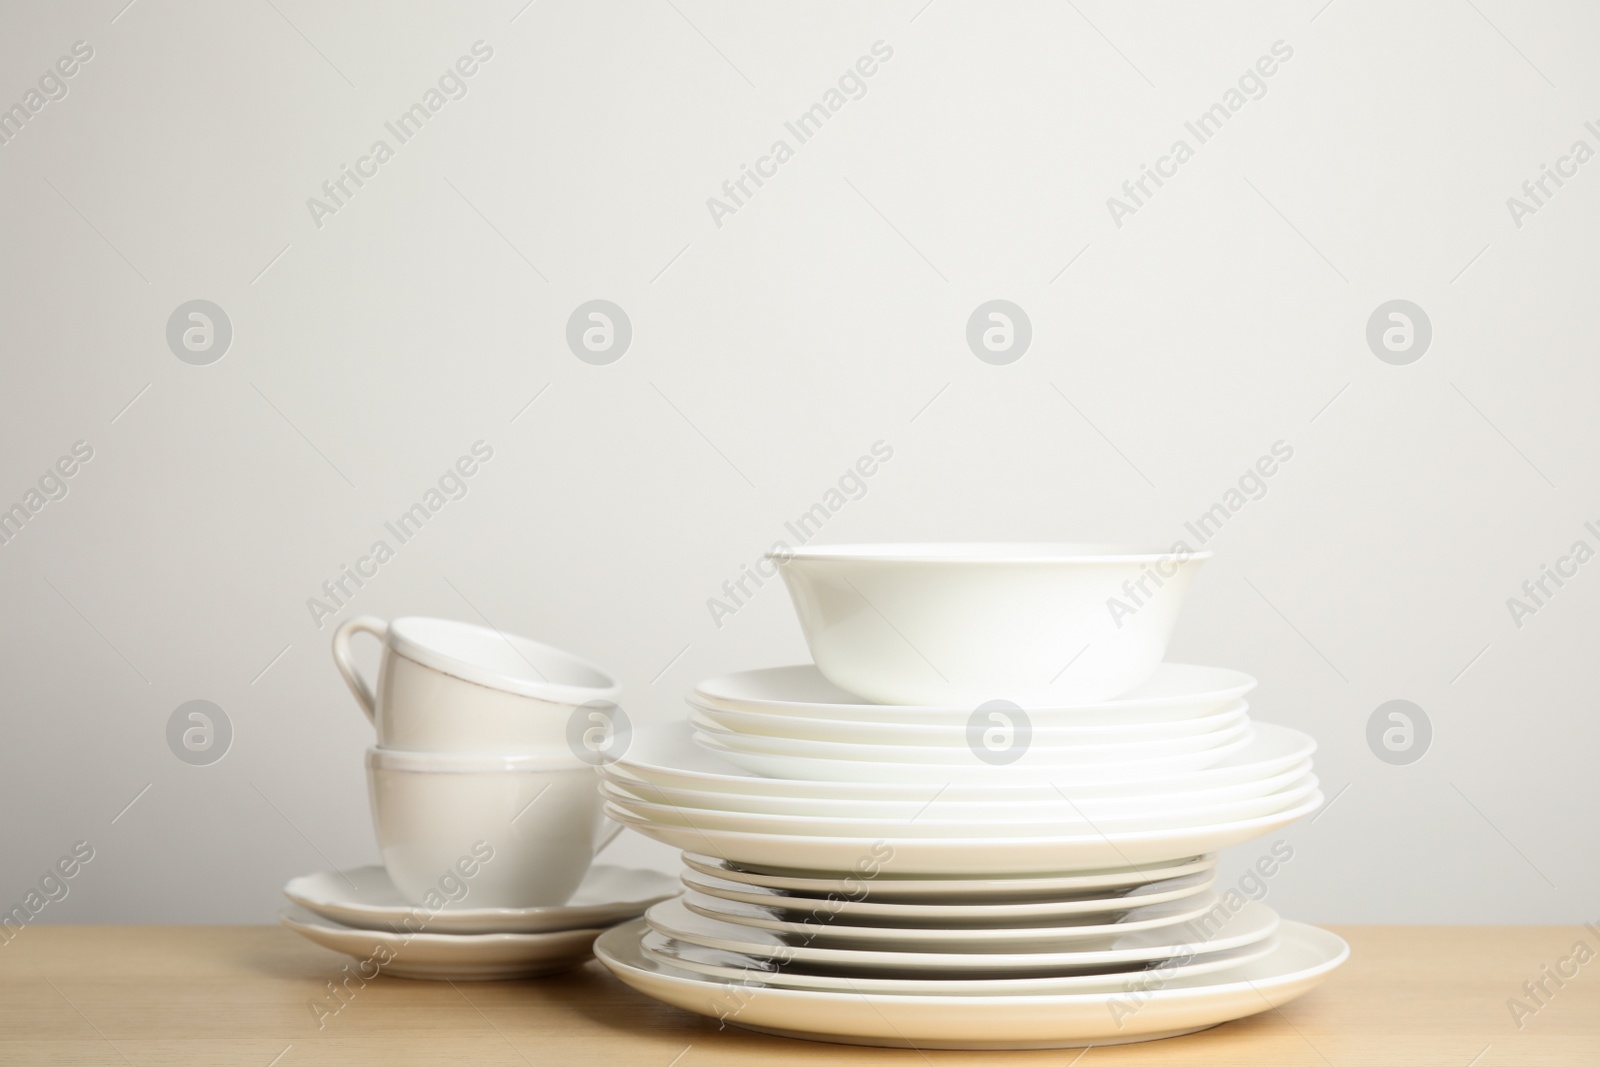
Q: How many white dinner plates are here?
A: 14